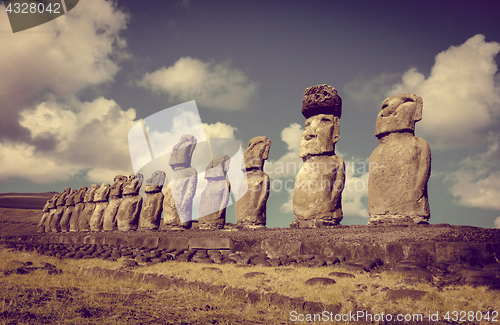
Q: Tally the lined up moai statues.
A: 15